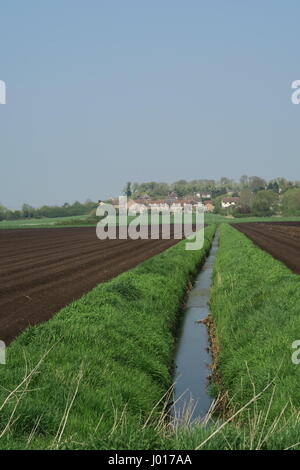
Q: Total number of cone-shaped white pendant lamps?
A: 0